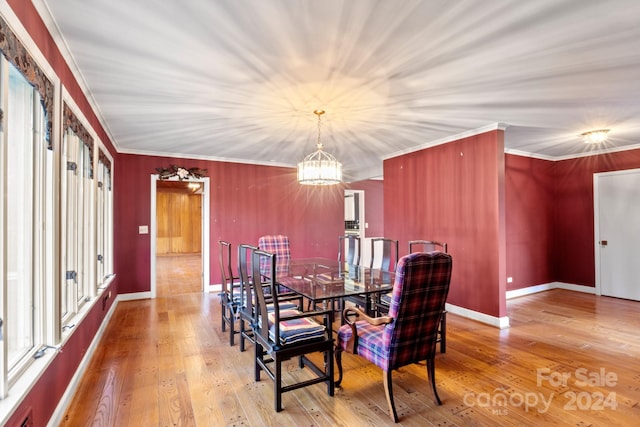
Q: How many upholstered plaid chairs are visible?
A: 2